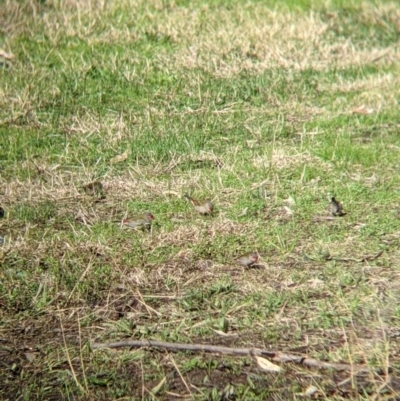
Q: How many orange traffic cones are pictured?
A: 0